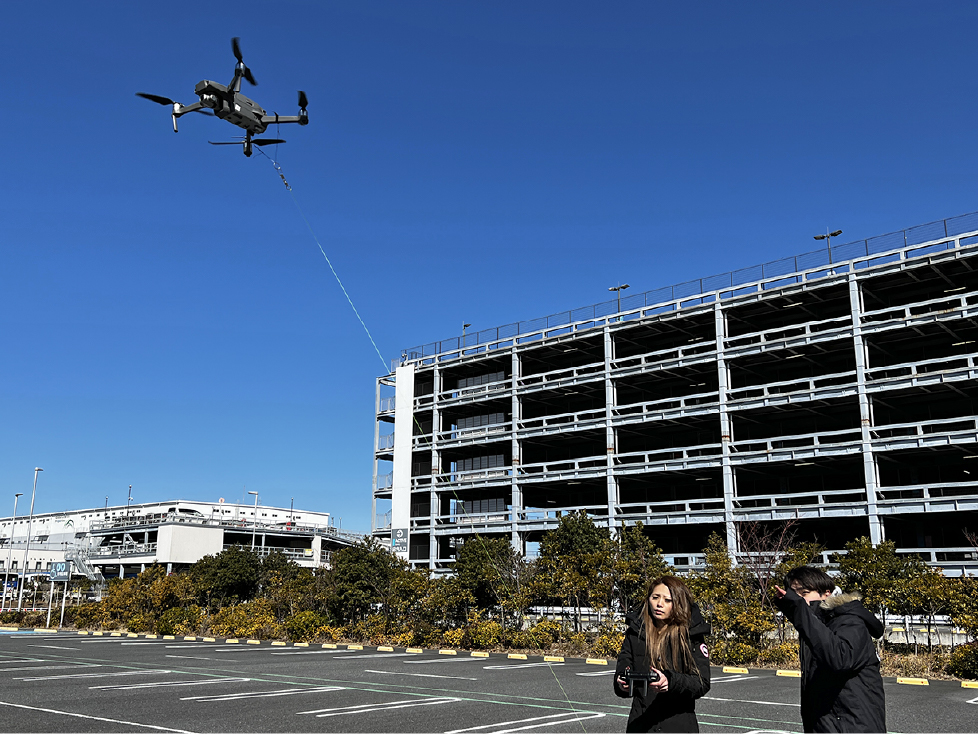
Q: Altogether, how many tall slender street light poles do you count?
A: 3